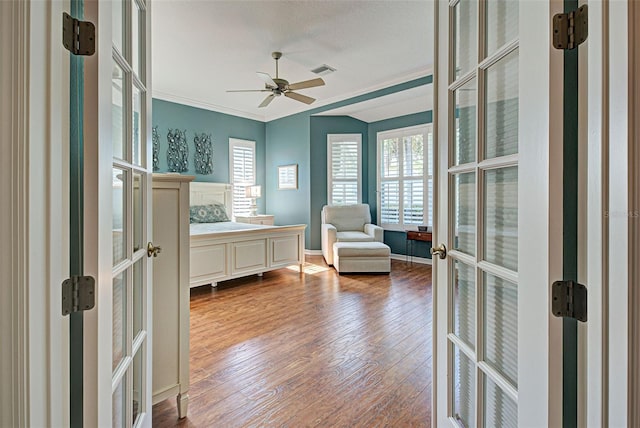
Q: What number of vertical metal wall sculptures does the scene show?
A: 3